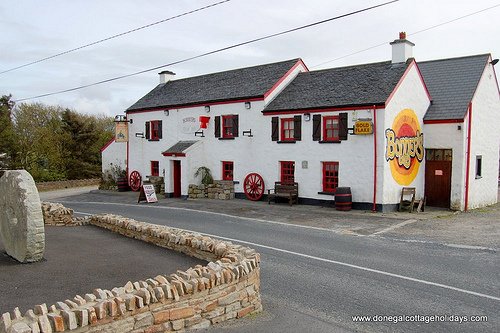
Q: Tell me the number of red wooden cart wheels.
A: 2